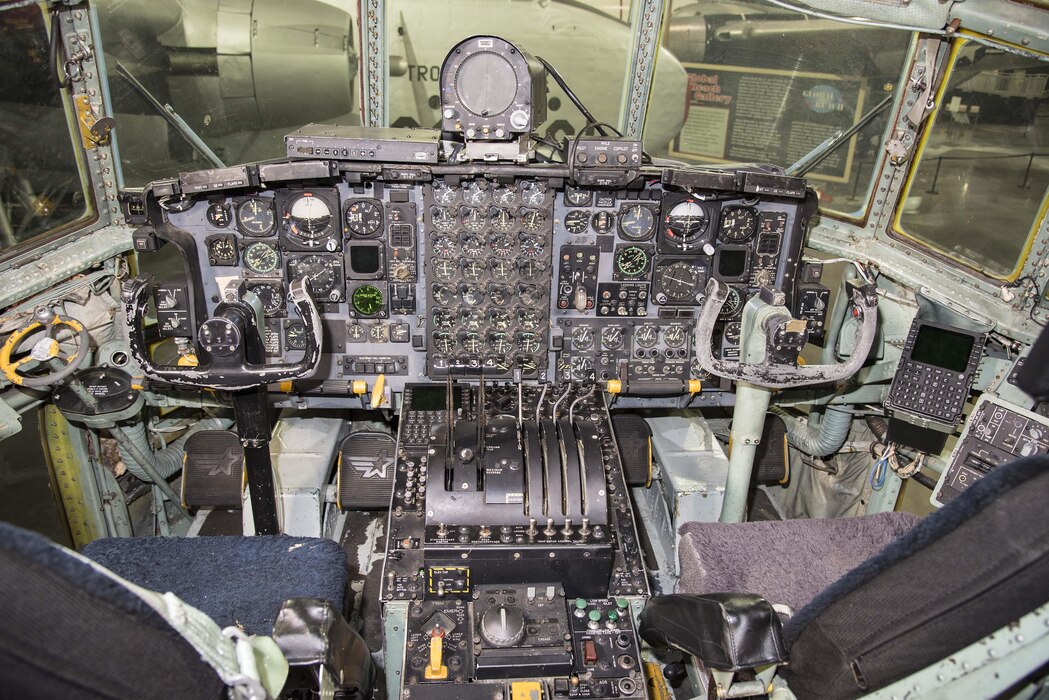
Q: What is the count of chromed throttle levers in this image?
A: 4